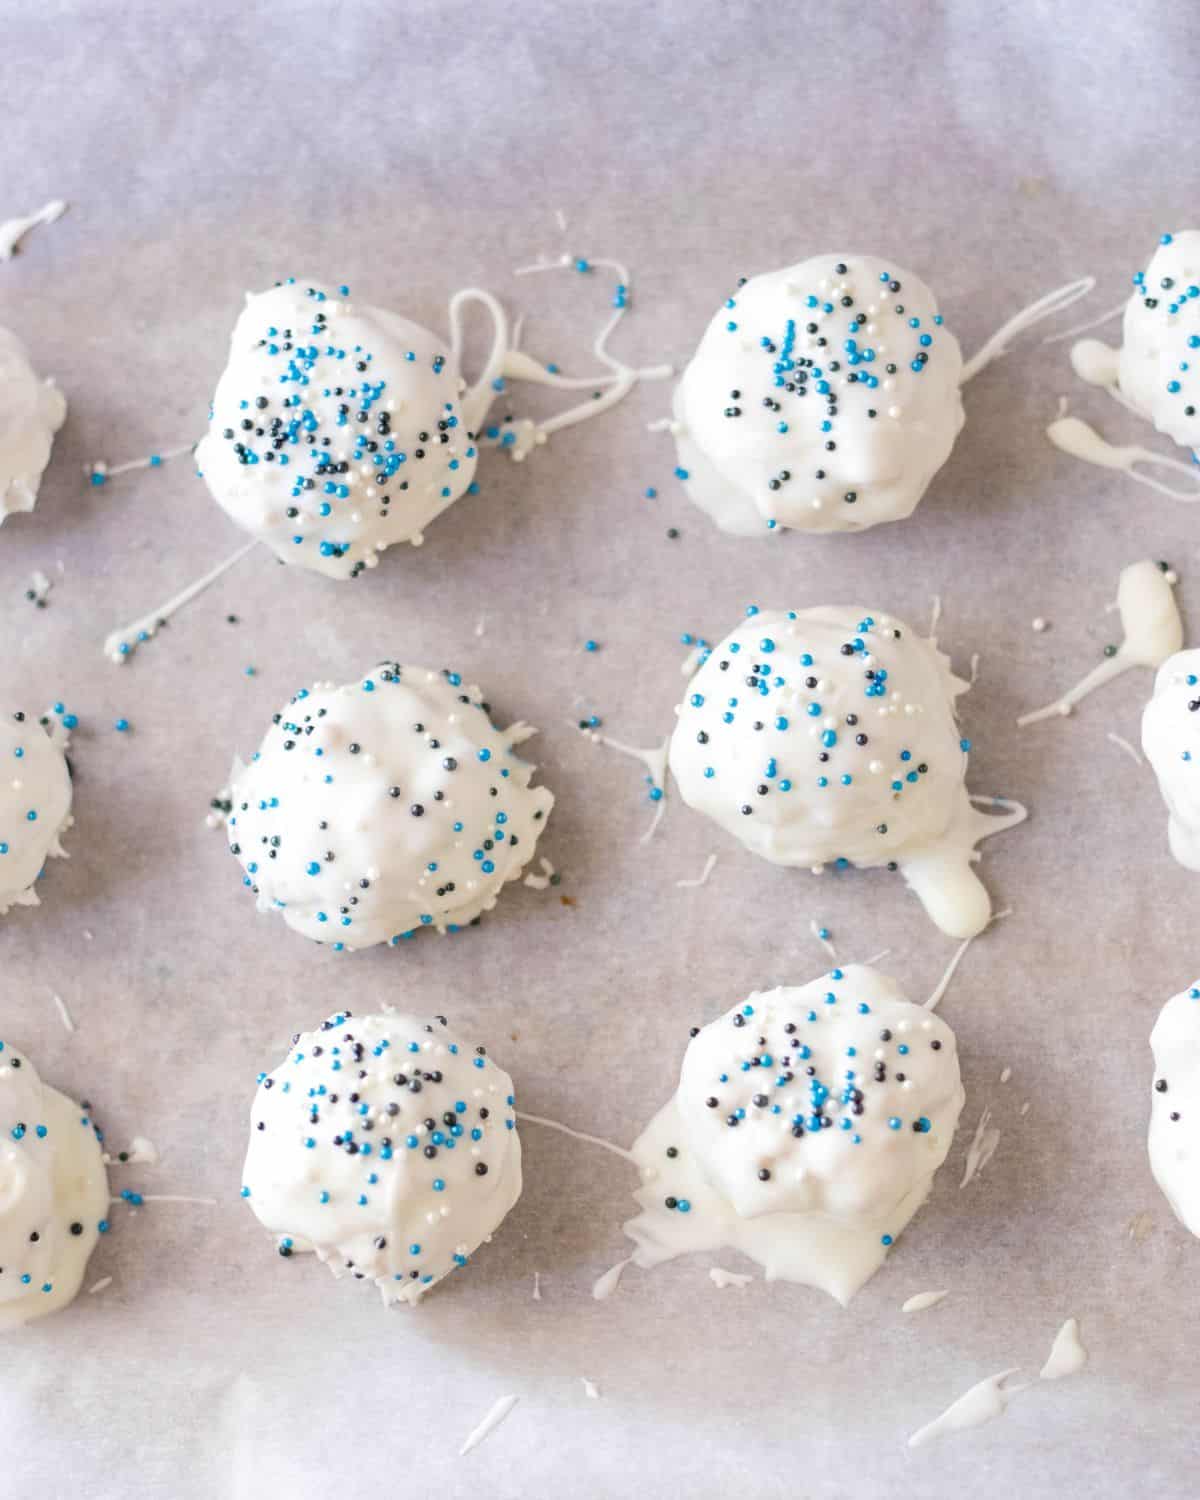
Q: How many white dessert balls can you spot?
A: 12